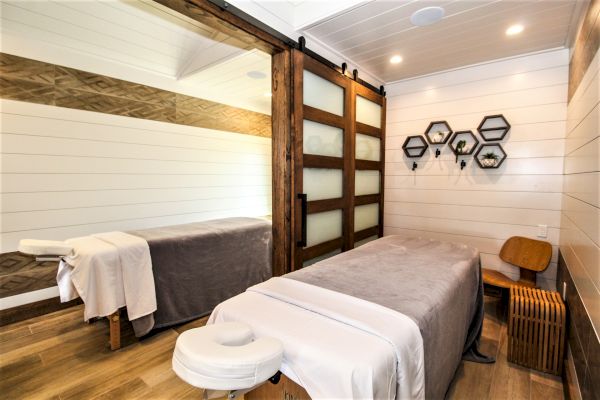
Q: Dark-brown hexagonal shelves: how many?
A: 5